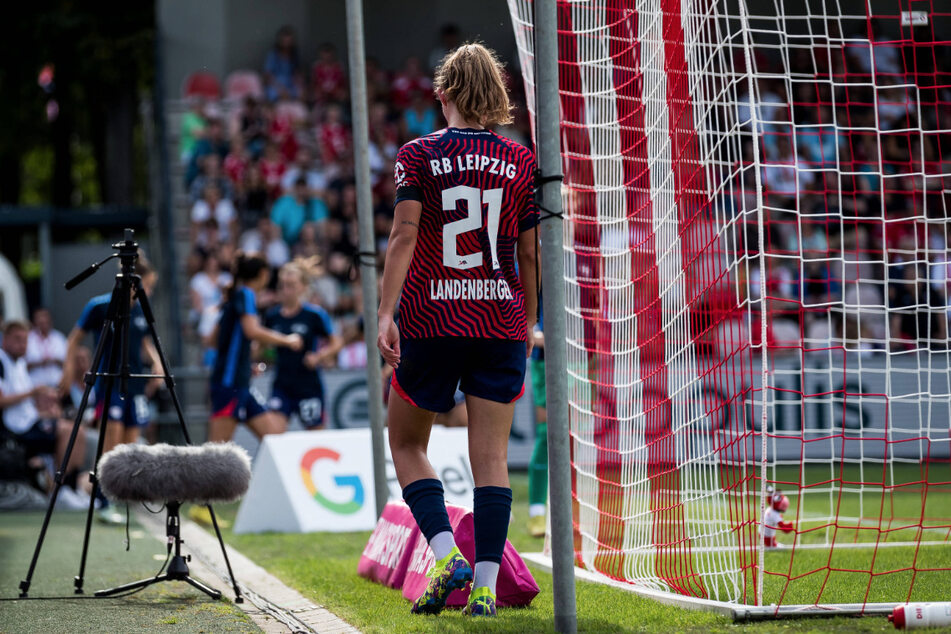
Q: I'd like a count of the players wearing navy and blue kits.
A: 3